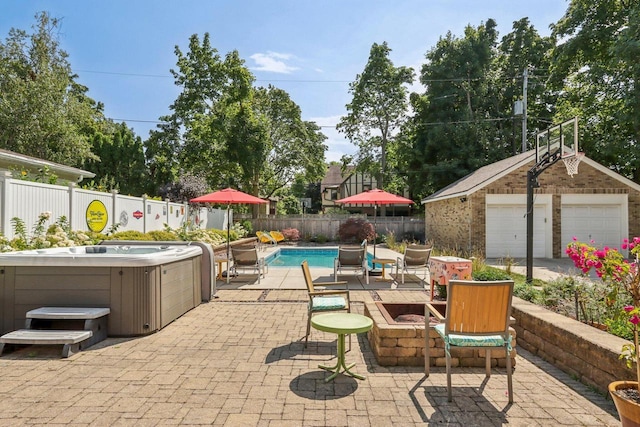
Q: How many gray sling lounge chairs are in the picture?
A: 3